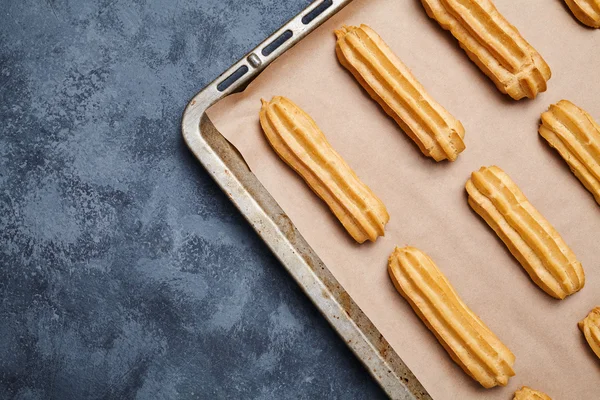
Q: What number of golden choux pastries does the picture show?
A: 9